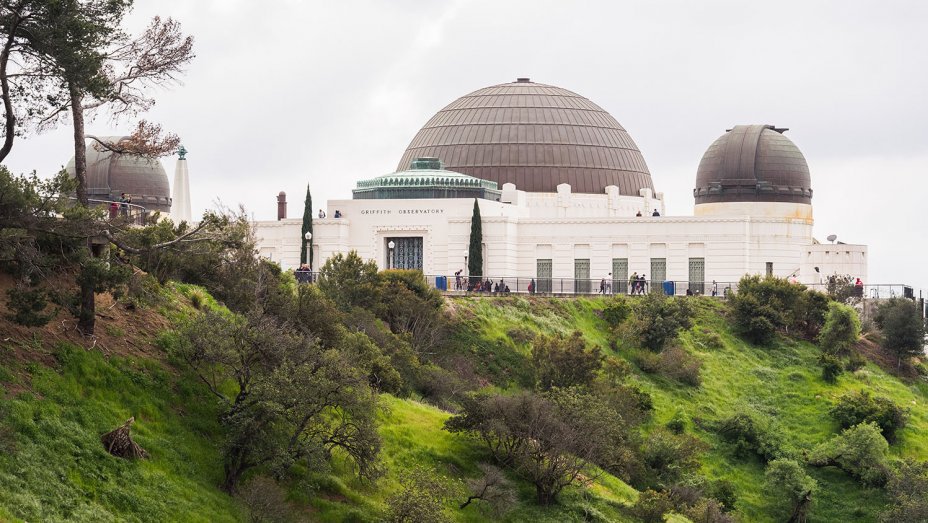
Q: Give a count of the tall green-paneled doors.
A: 5